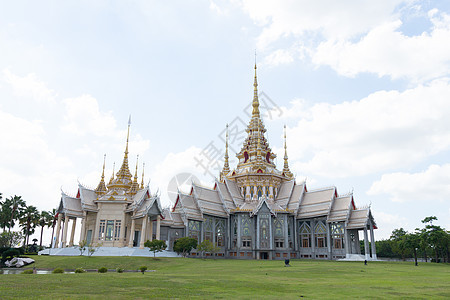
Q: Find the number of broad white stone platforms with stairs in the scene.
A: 2